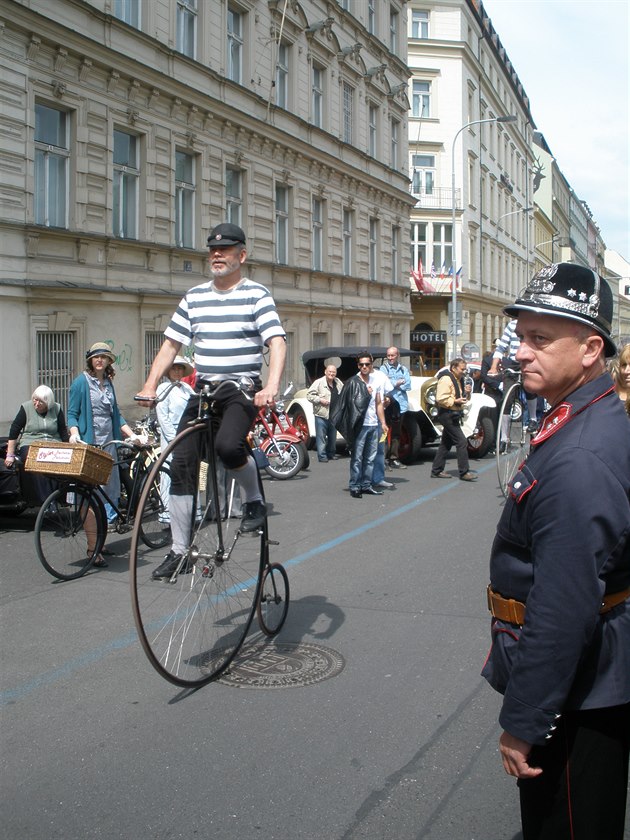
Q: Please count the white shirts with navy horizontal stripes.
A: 2